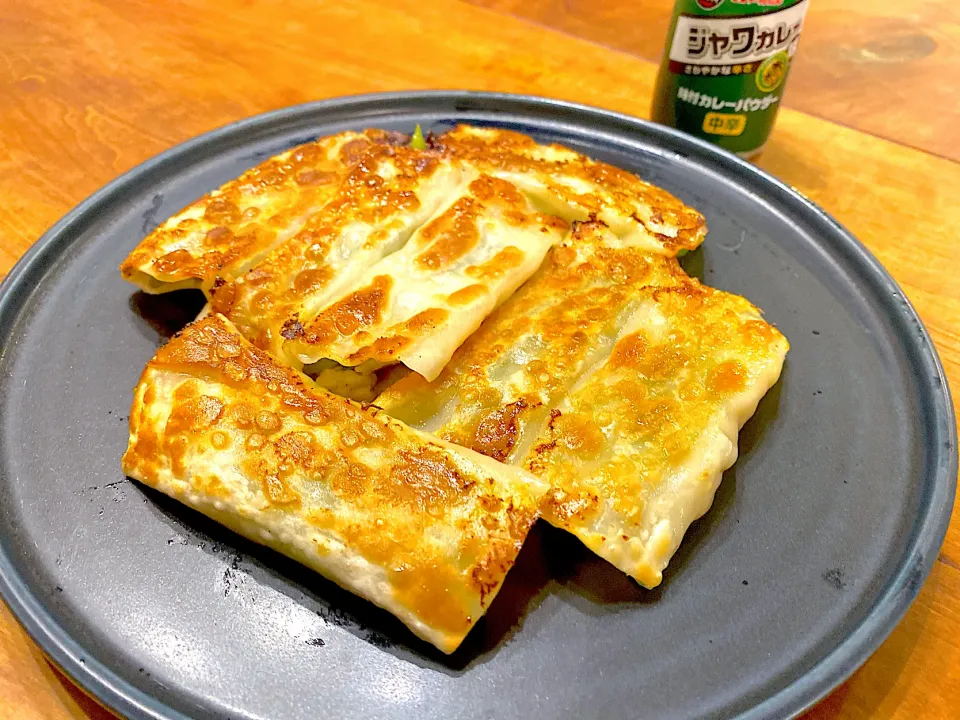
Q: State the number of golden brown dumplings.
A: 7